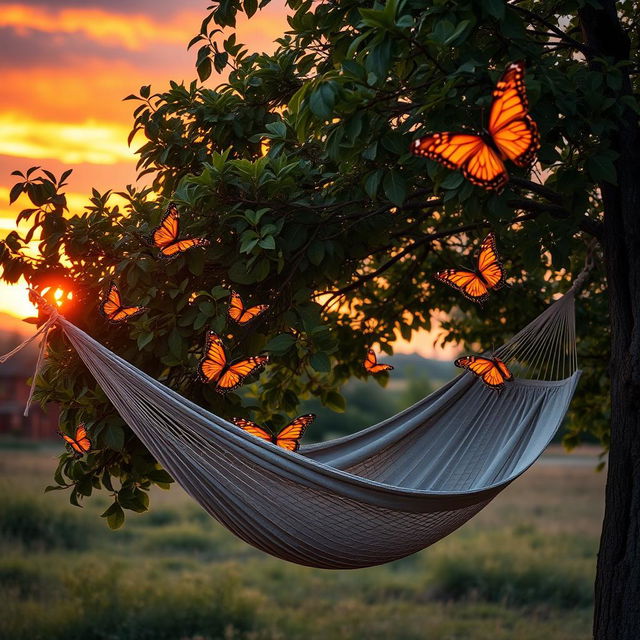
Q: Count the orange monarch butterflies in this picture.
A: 10